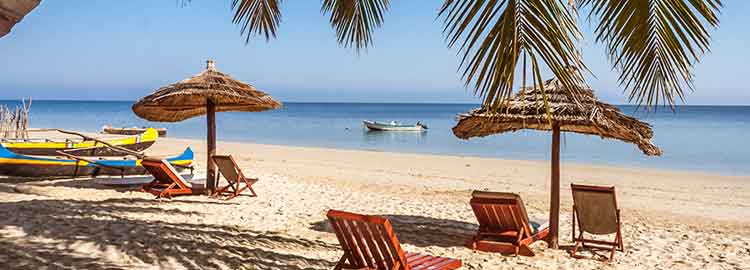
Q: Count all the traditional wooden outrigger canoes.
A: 2